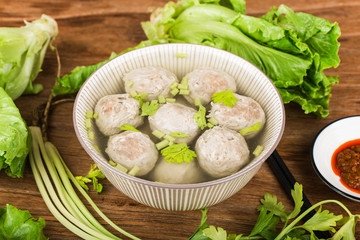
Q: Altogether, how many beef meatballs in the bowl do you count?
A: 8